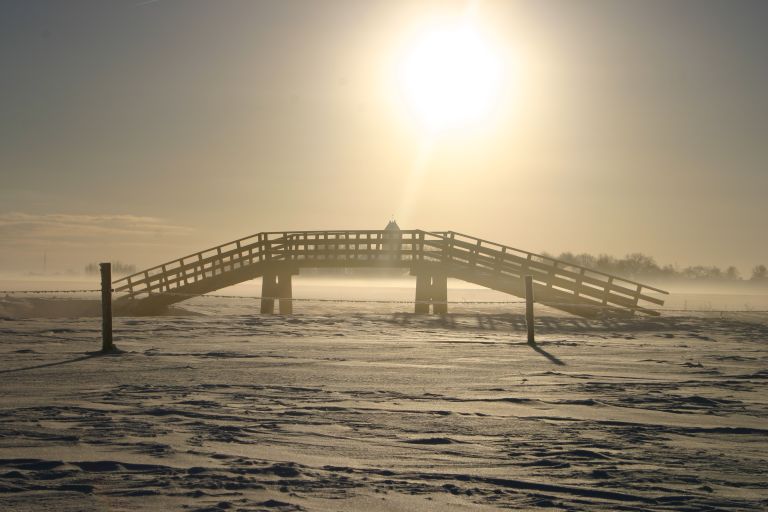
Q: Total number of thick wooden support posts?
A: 4